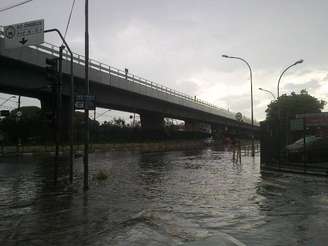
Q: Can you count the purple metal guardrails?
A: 0